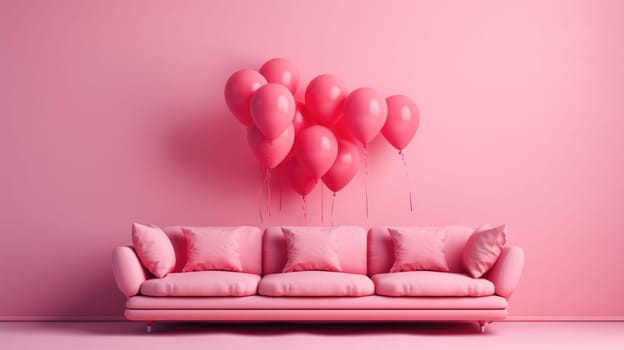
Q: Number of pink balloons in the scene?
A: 12